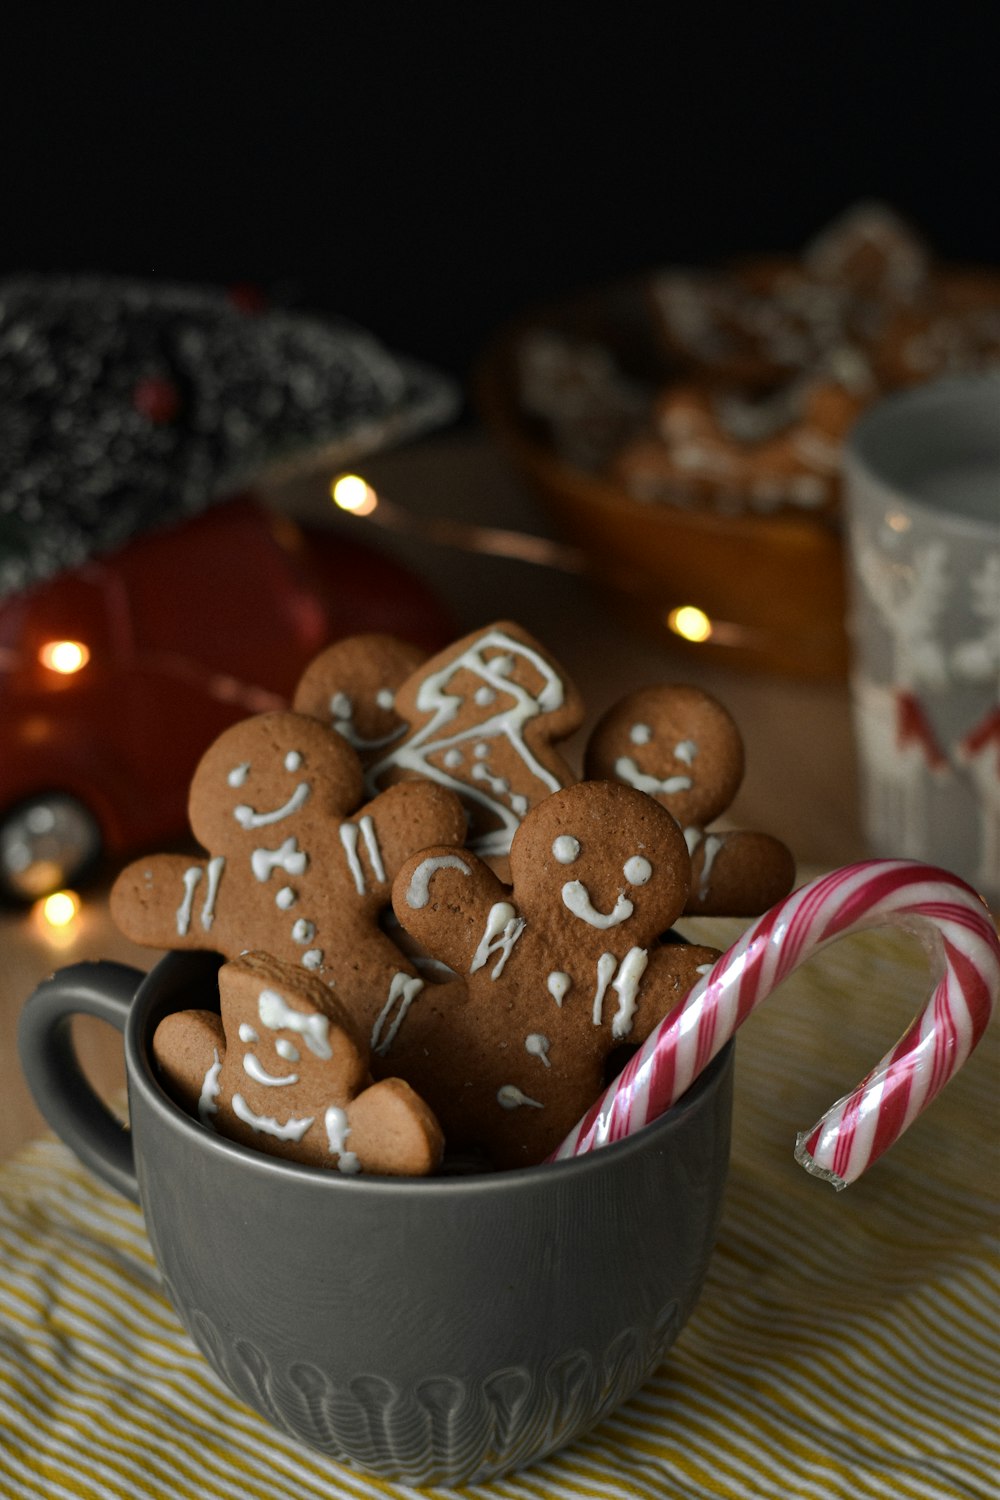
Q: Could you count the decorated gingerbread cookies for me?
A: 6